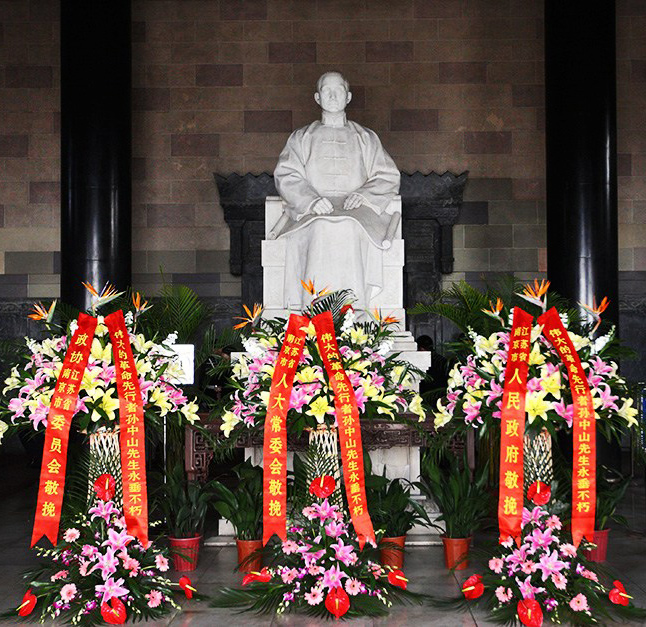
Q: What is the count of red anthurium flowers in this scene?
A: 12